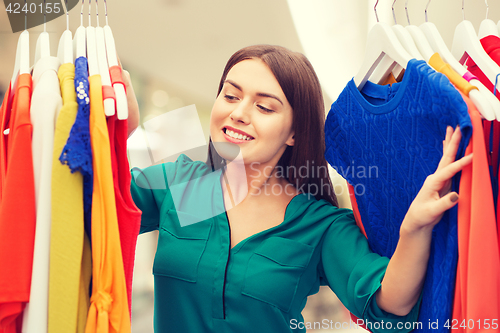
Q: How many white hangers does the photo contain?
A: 13